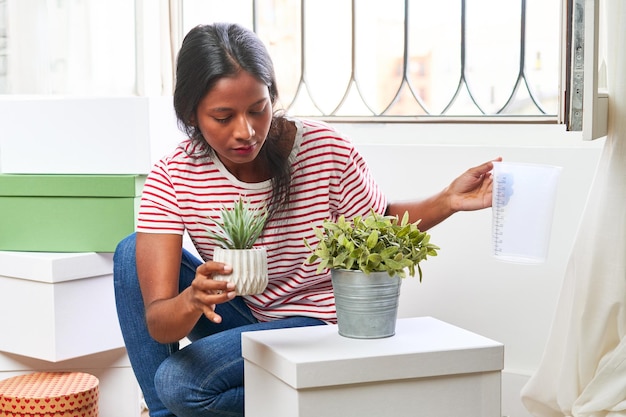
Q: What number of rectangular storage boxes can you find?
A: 5